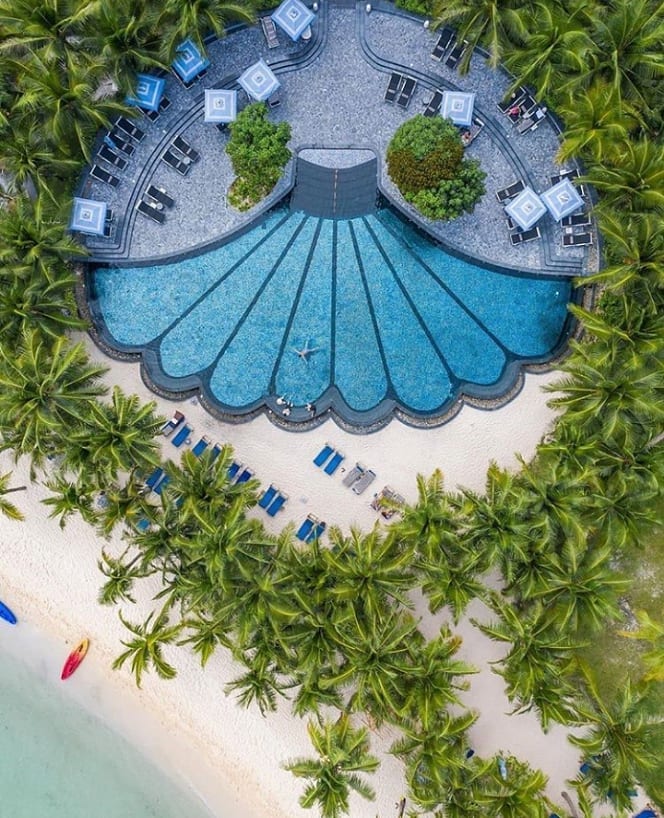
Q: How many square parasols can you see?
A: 9